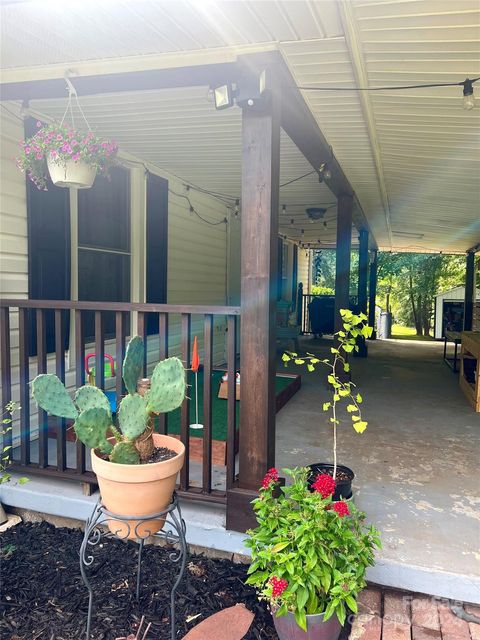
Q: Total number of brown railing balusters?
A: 12